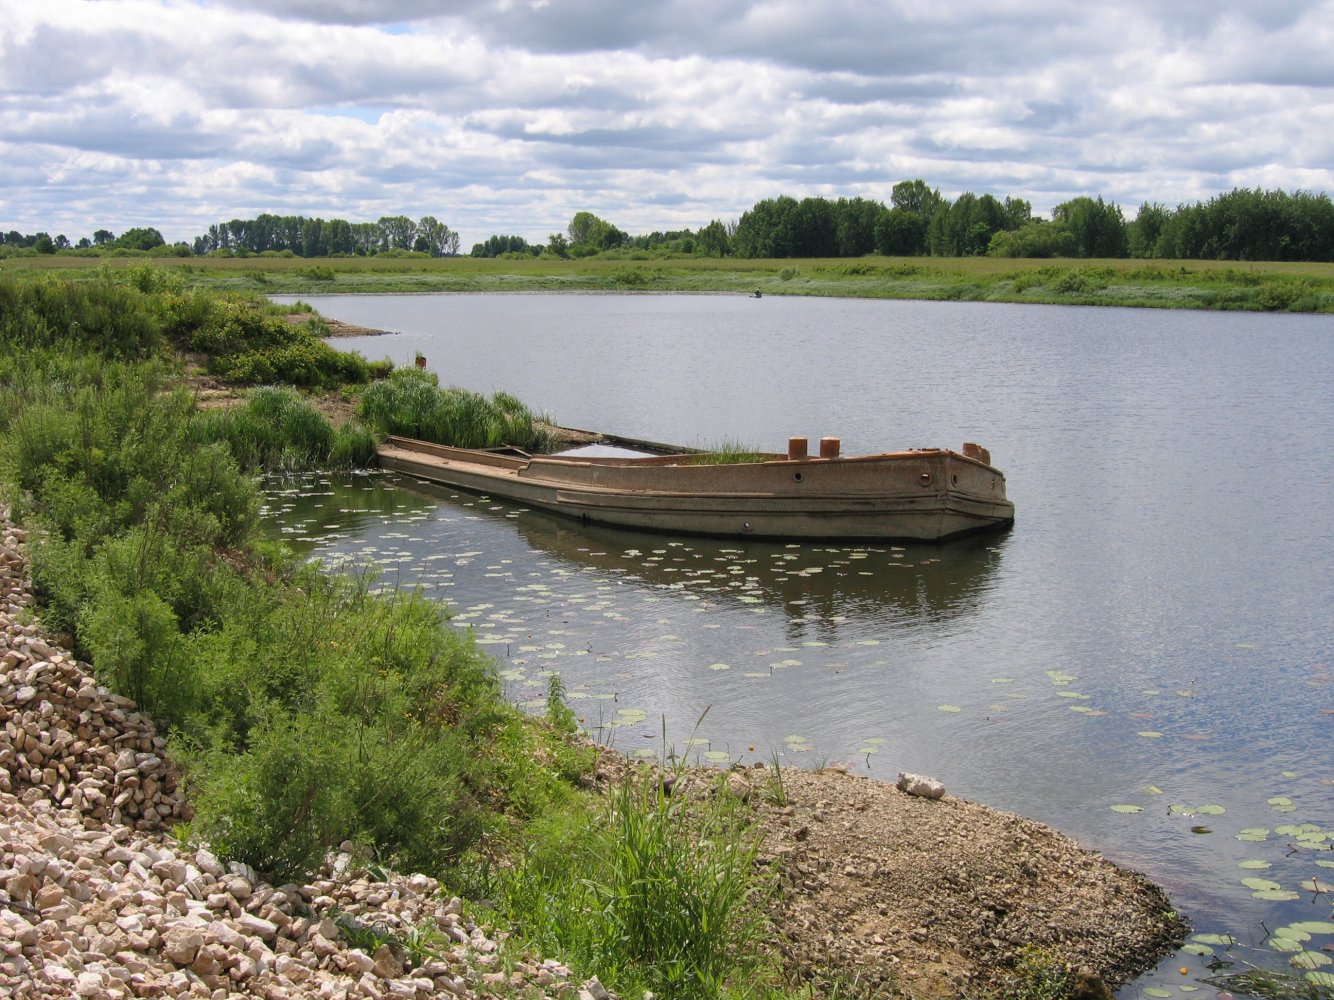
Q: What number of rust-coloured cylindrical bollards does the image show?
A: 4